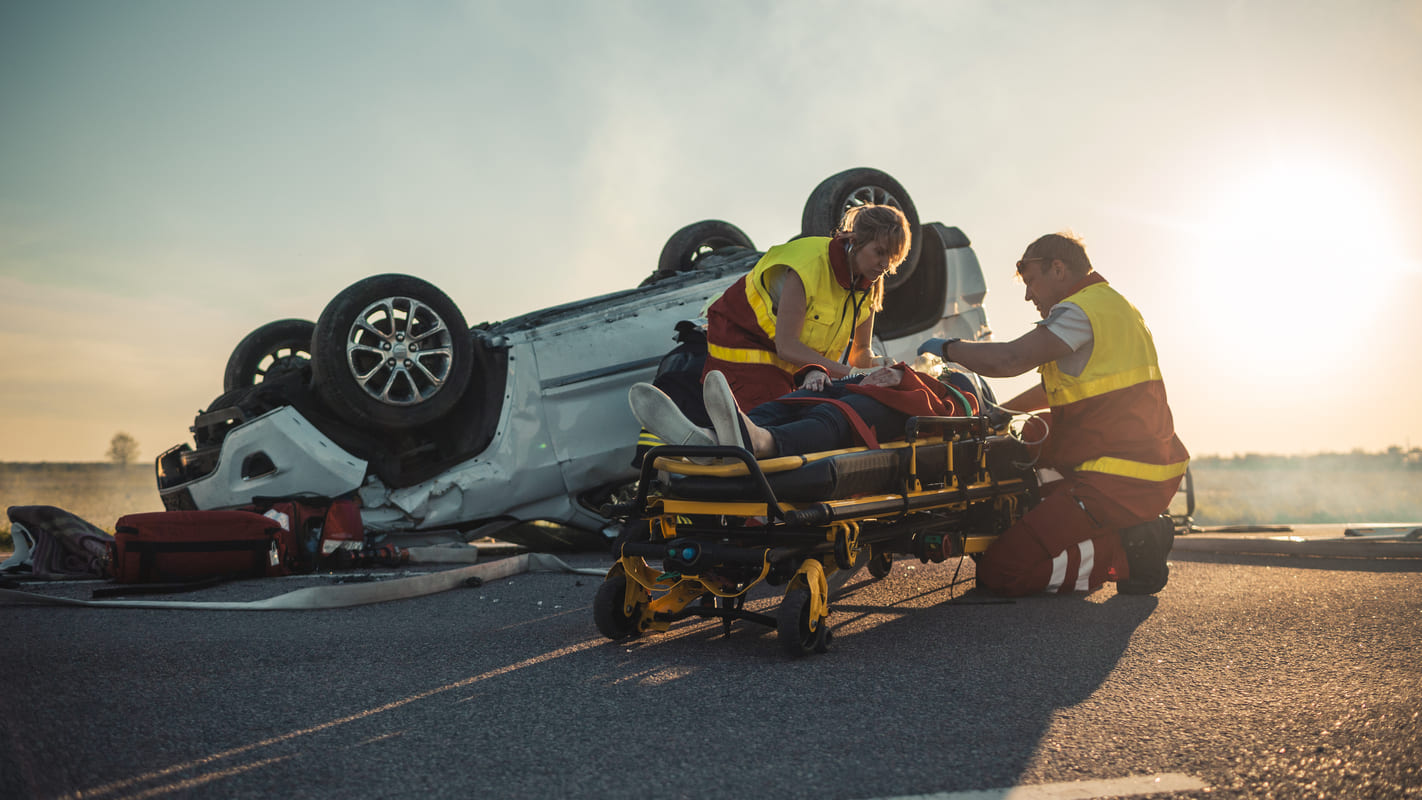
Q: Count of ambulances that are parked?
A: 0